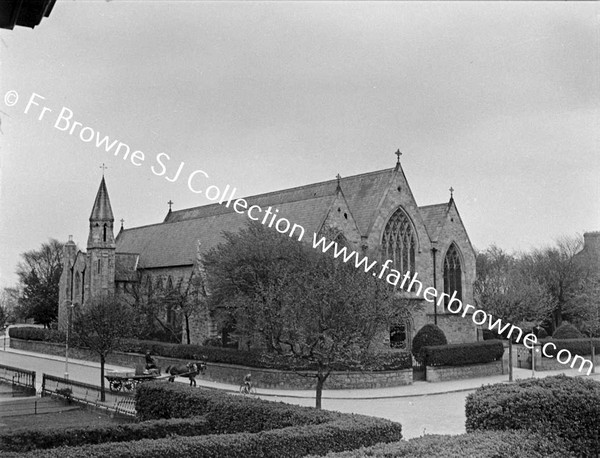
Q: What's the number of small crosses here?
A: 6